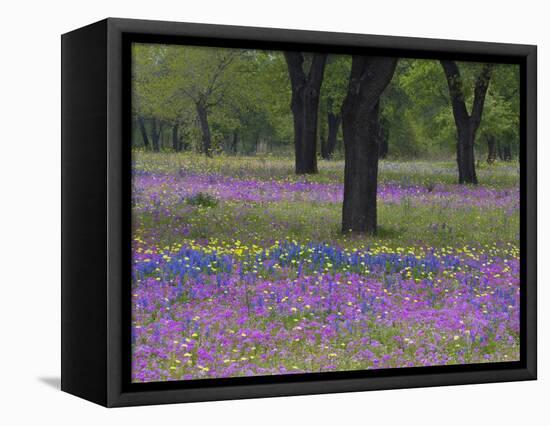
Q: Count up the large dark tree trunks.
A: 3